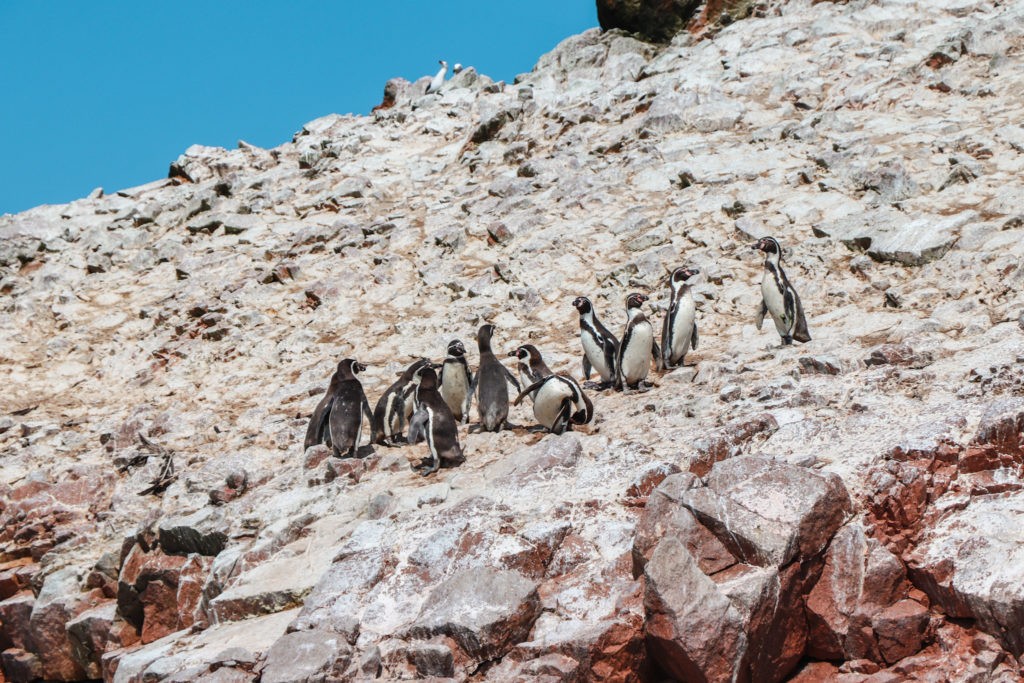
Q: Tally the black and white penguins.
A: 12